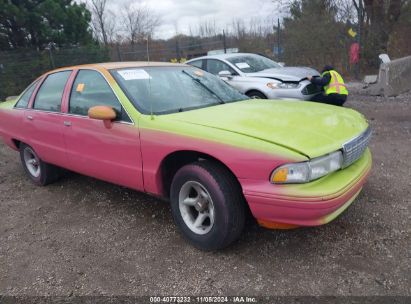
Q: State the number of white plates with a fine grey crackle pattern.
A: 0